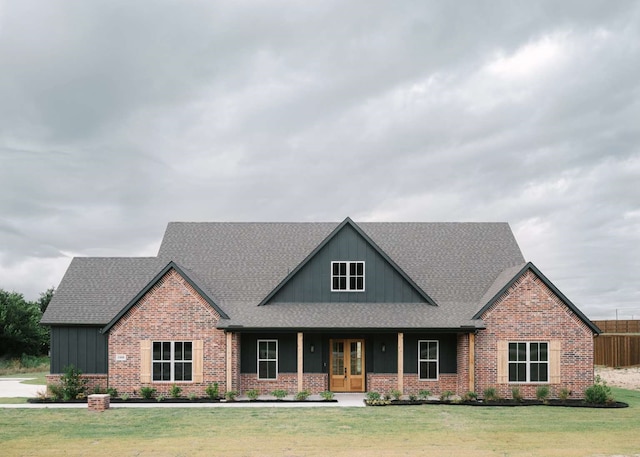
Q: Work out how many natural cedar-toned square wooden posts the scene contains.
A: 4